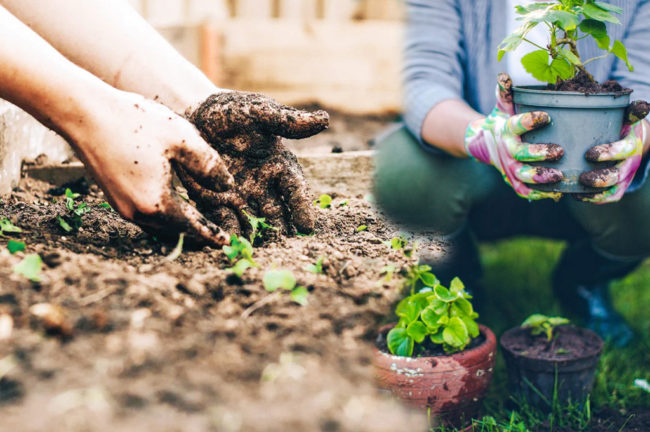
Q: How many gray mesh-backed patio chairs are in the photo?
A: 0